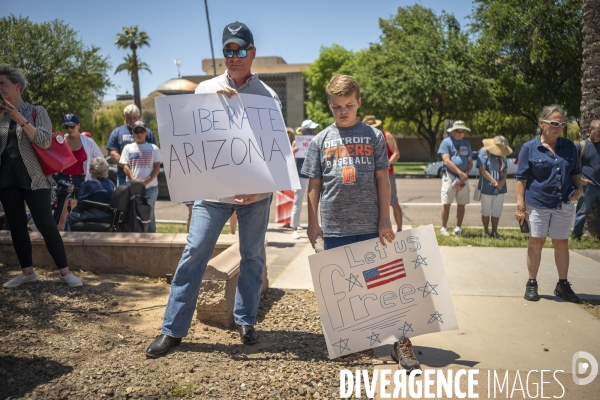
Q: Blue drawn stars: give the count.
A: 7